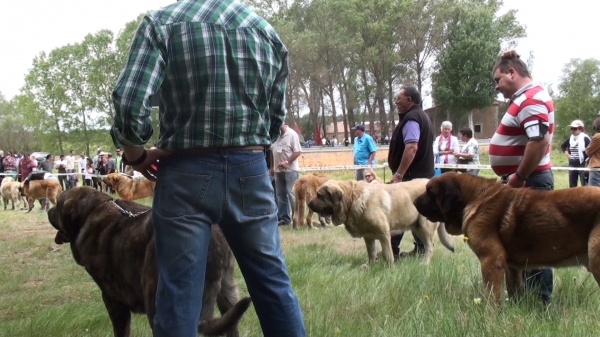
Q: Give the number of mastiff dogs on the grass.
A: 7